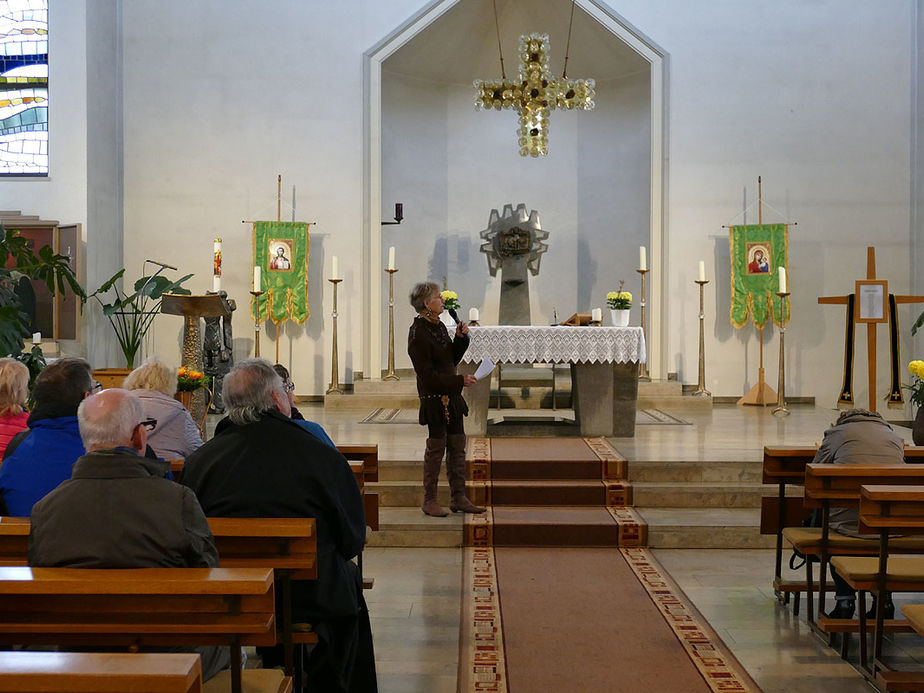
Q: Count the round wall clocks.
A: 0